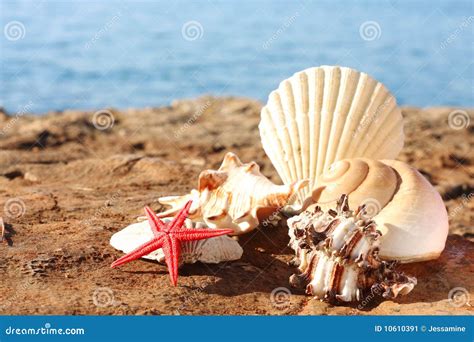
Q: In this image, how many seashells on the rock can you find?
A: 5